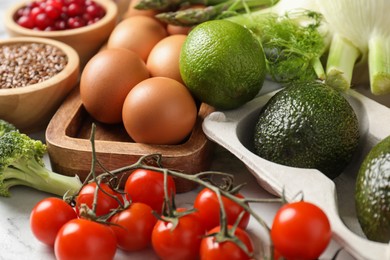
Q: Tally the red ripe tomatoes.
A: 9